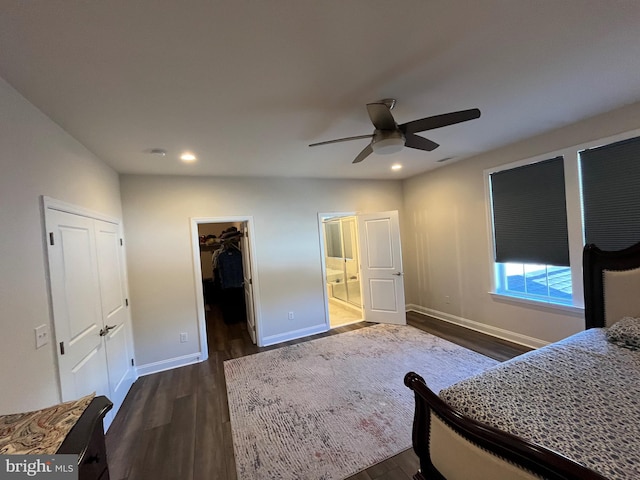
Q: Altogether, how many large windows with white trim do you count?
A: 2